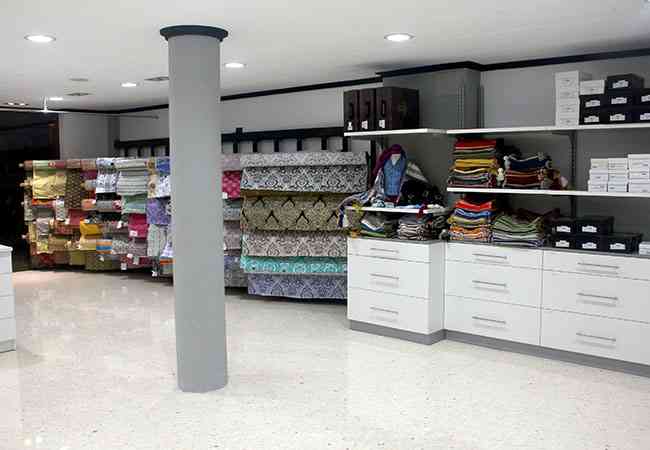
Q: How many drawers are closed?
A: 9